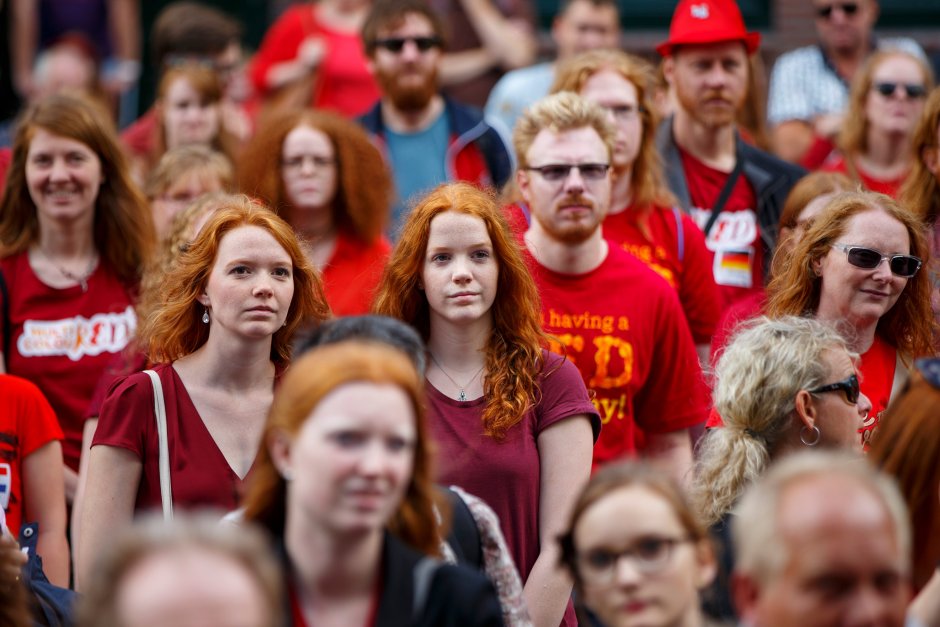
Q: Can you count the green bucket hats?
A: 0